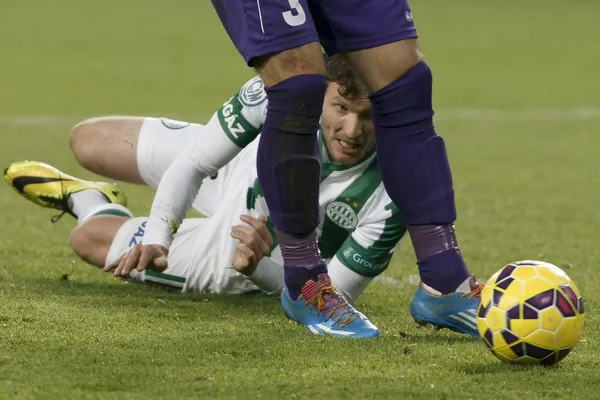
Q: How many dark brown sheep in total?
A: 0